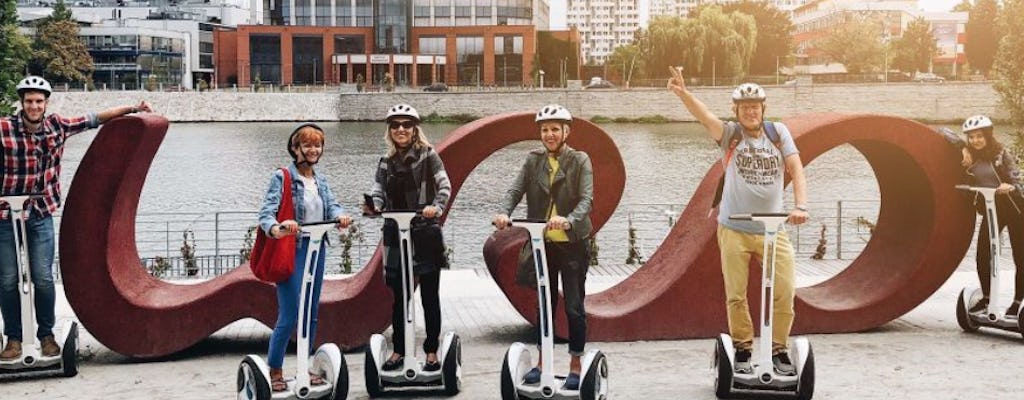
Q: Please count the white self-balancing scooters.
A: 6